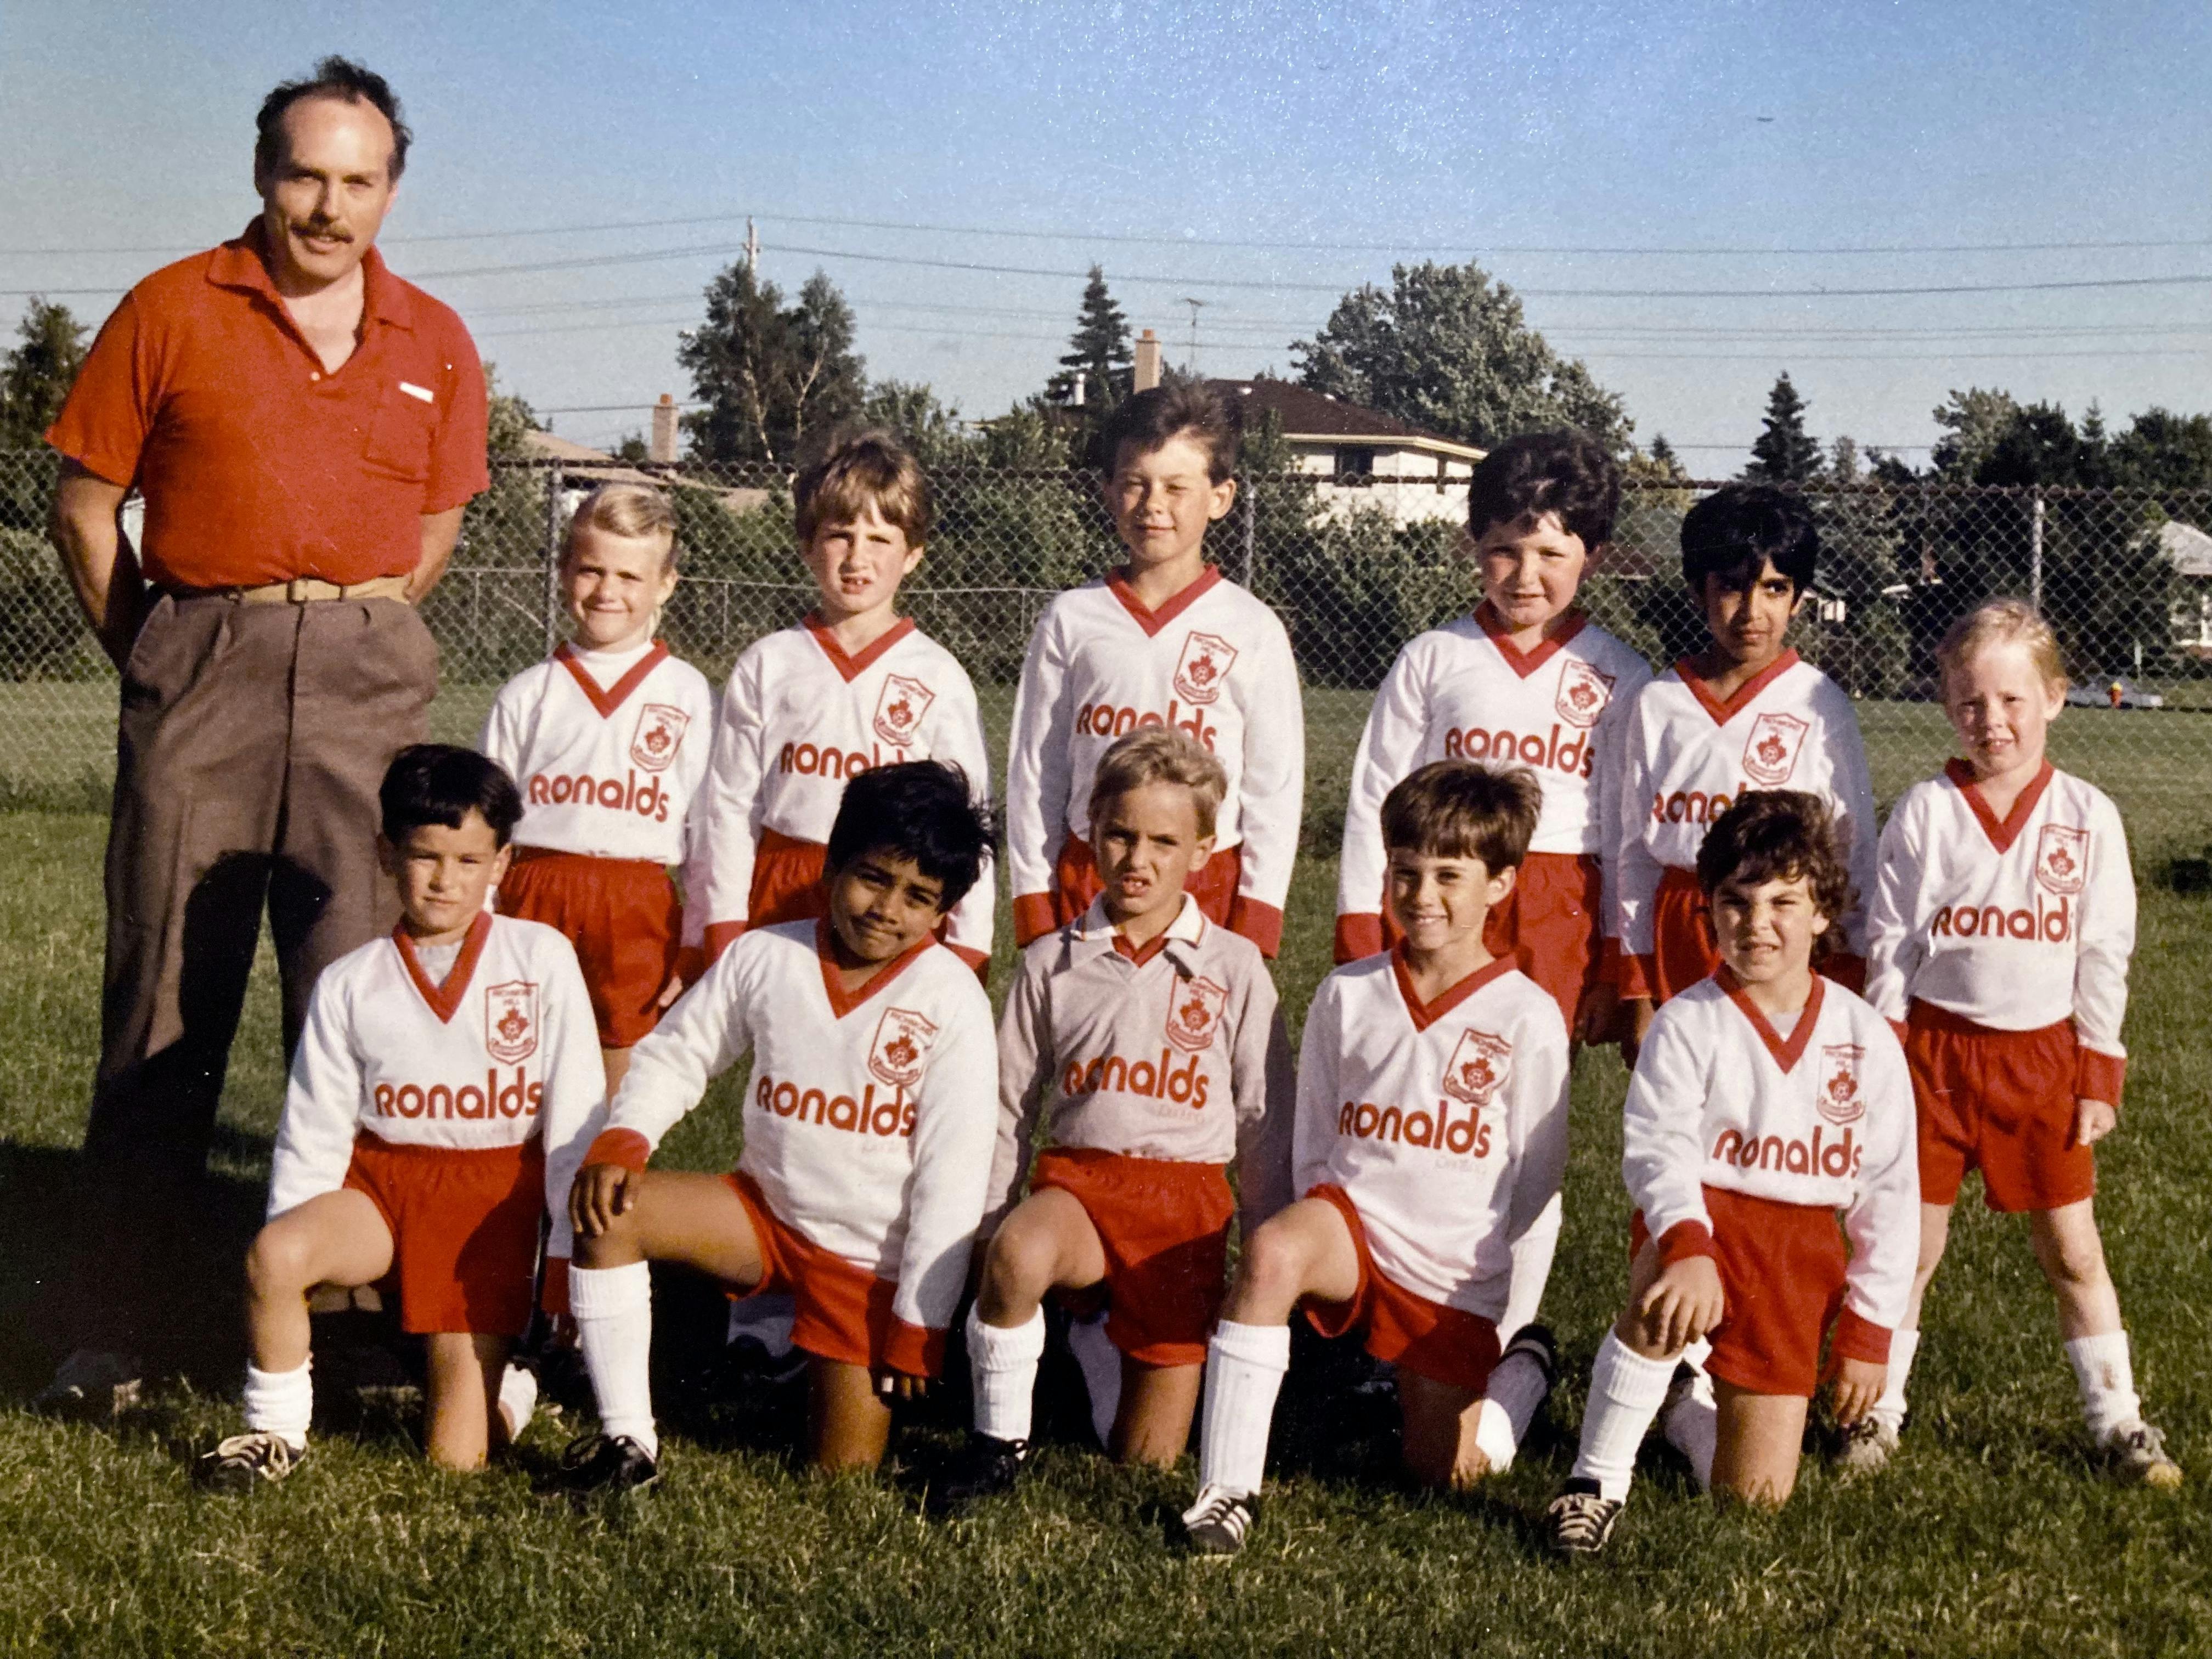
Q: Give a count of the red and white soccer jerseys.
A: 10